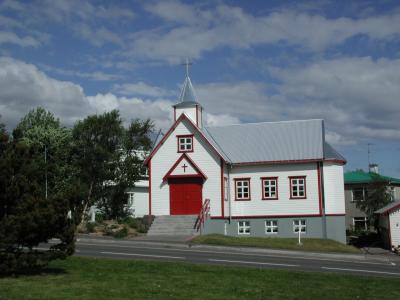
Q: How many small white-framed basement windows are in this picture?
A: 3